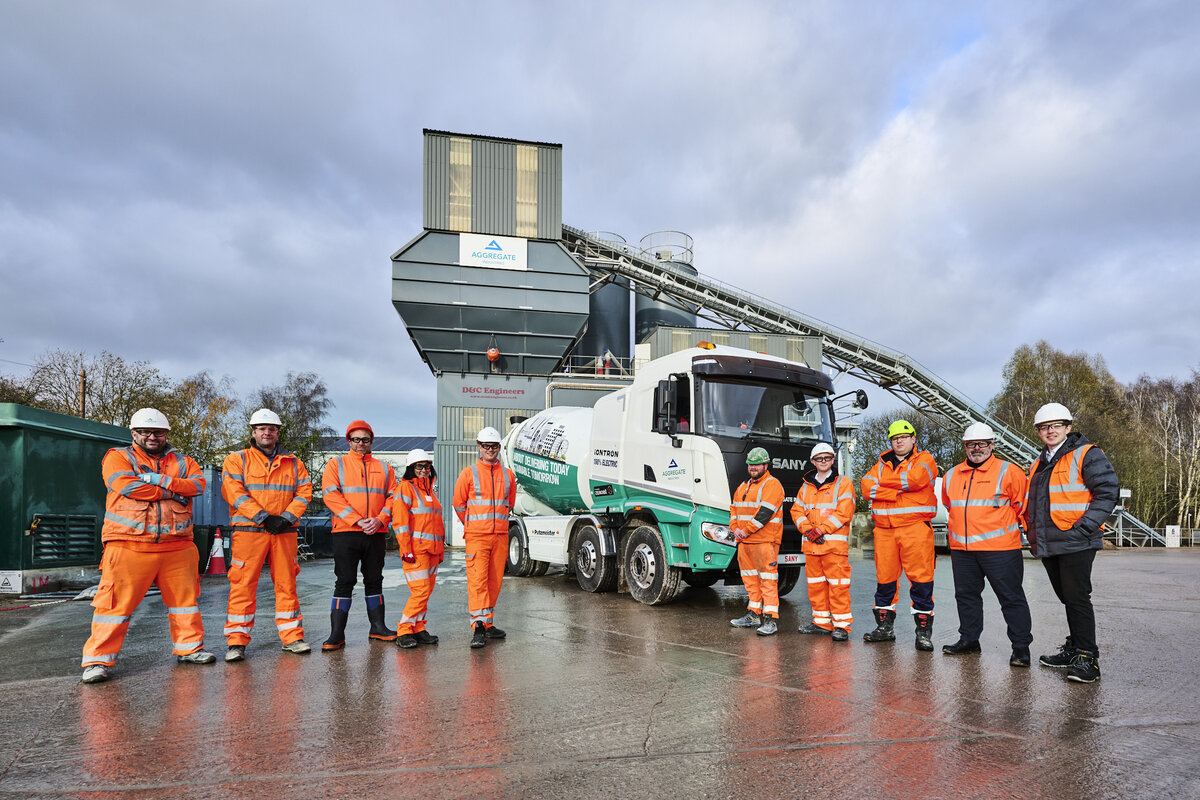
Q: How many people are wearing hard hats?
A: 10